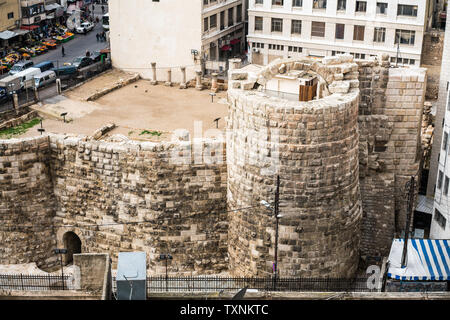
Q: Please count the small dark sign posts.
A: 4